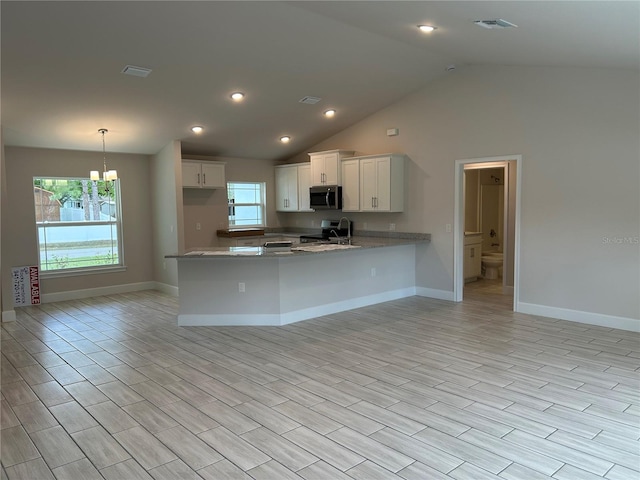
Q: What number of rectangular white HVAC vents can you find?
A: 3